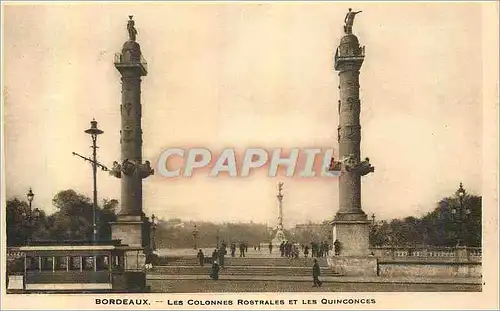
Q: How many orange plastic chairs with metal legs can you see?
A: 0